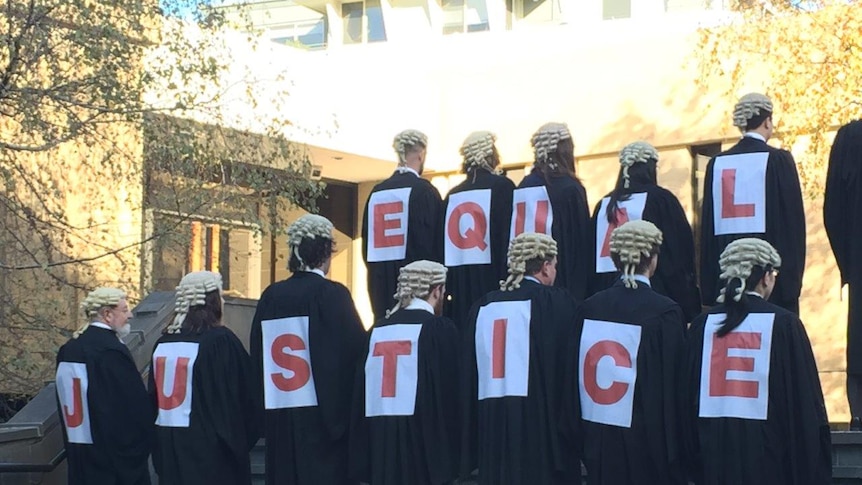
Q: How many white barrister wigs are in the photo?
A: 12